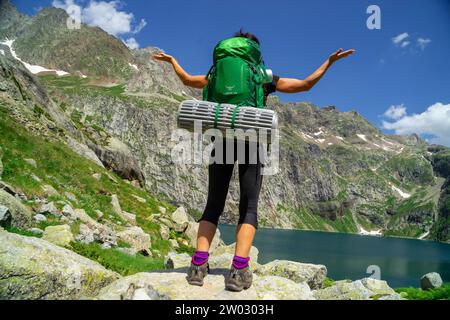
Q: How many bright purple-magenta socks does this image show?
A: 2